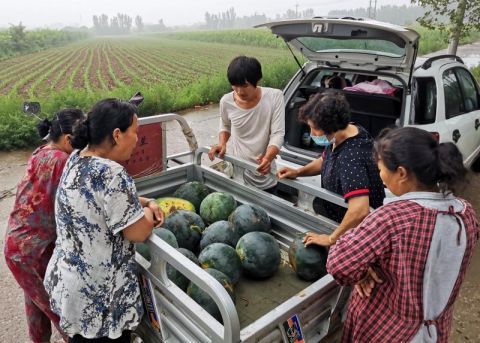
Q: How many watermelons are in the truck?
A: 12